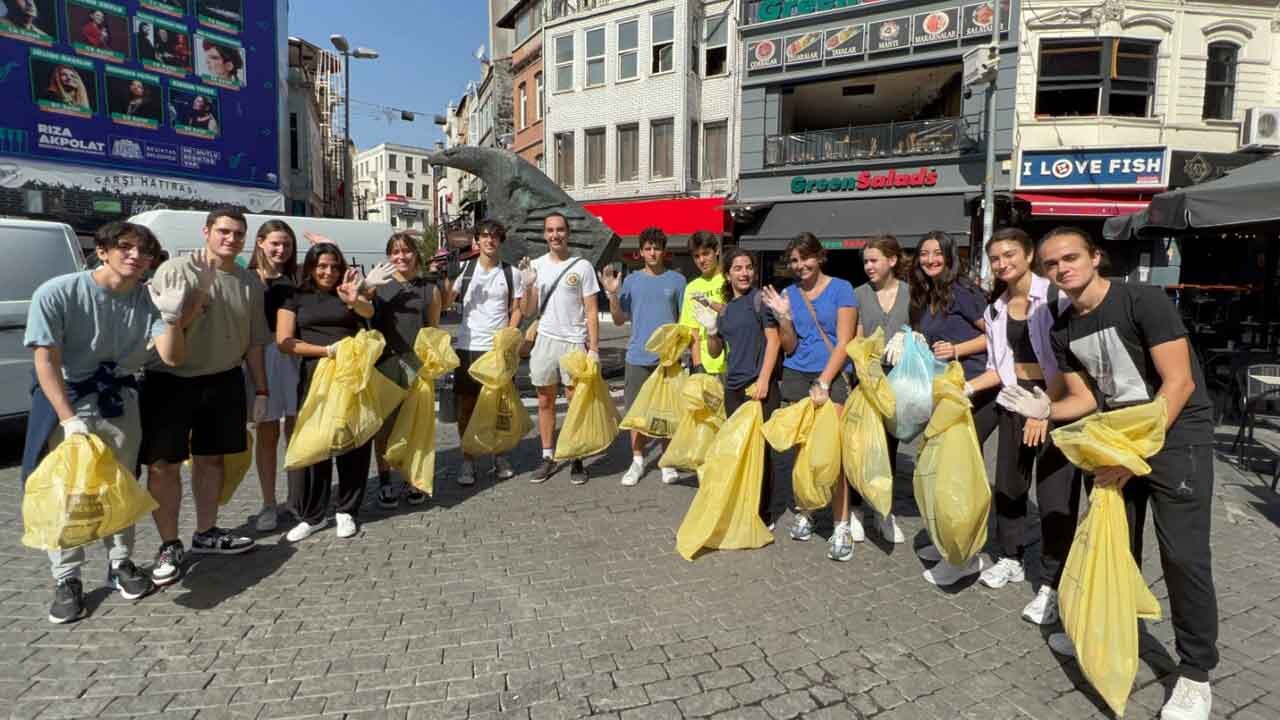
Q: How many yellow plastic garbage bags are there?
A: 13